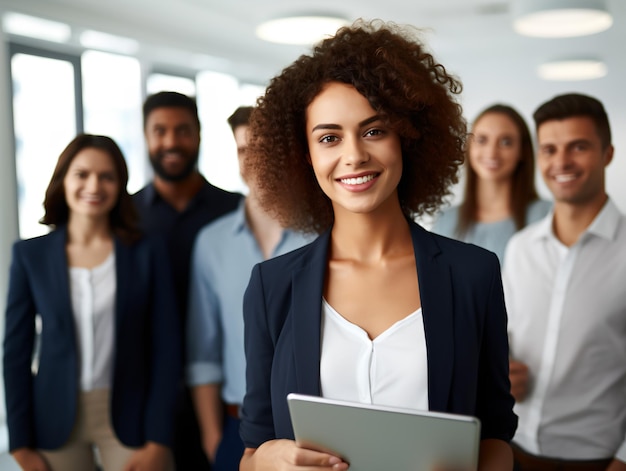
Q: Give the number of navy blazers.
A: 2